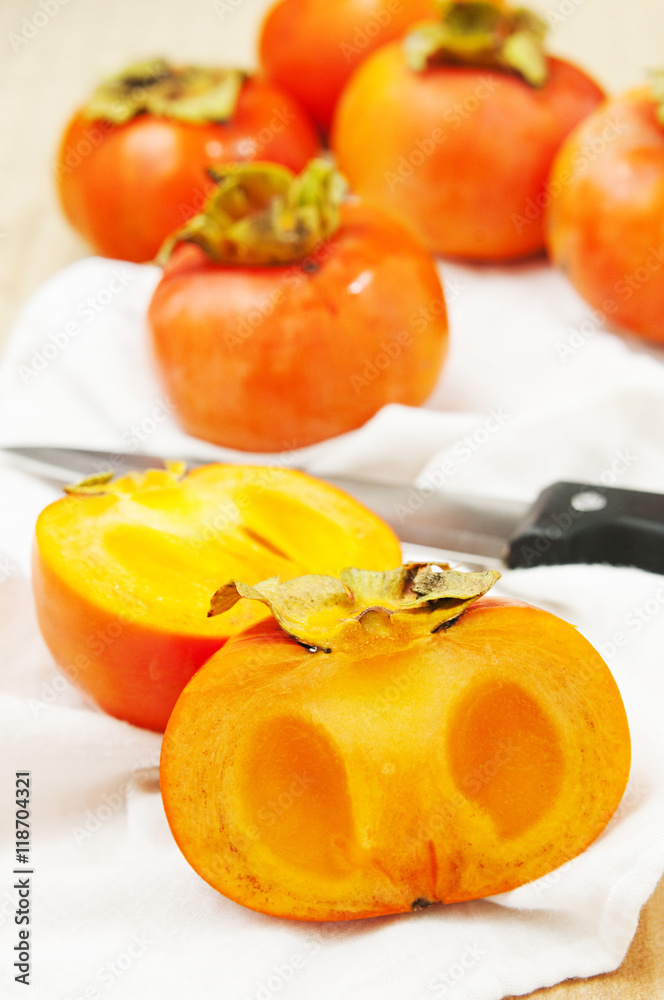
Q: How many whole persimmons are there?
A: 5